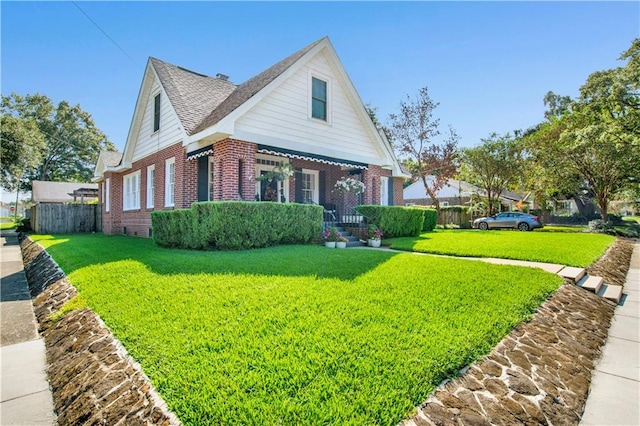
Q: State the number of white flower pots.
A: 4